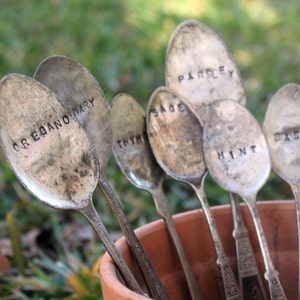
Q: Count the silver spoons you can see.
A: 7